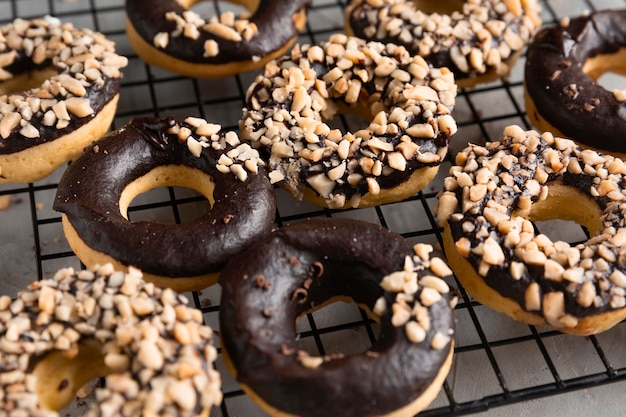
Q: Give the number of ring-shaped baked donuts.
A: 9